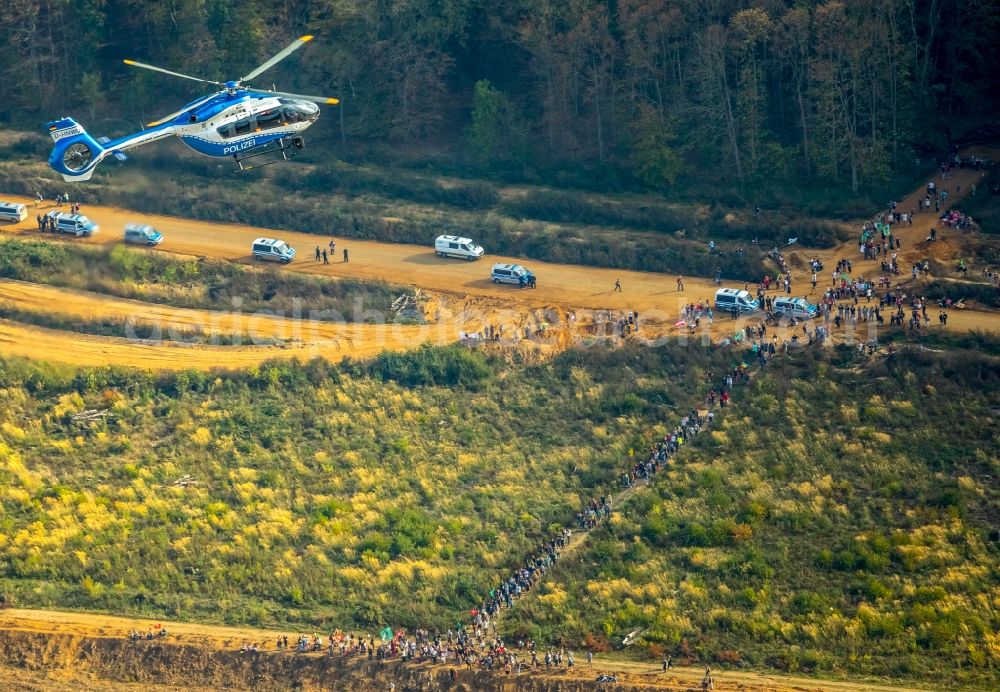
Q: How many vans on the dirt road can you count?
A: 8